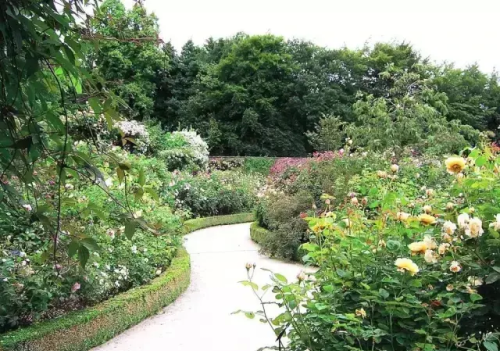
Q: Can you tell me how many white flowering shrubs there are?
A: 2